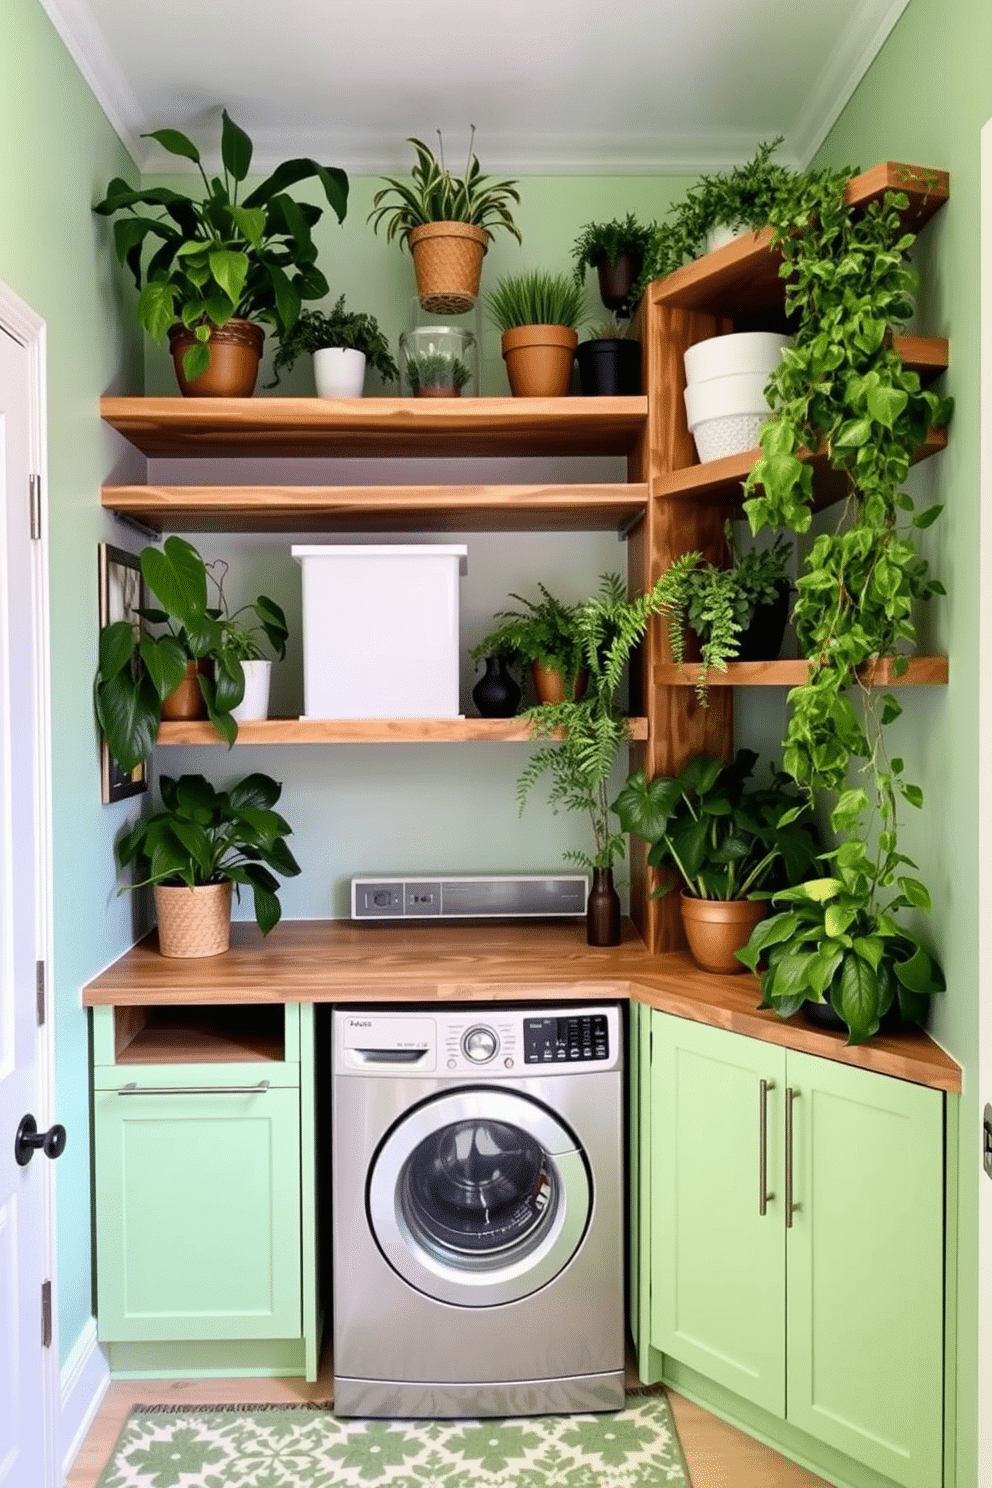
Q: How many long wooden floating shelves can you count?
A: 3